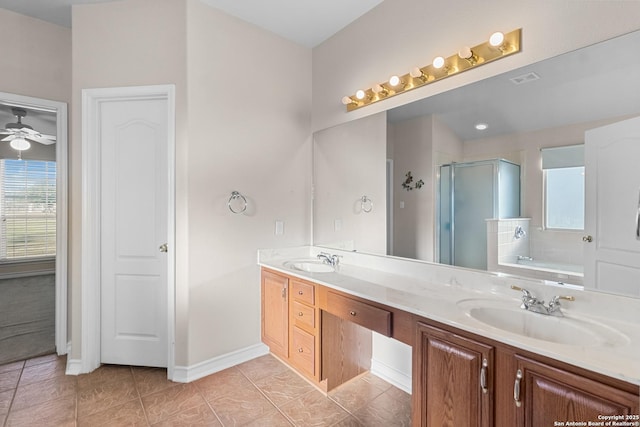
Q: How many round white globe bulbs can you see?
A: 8